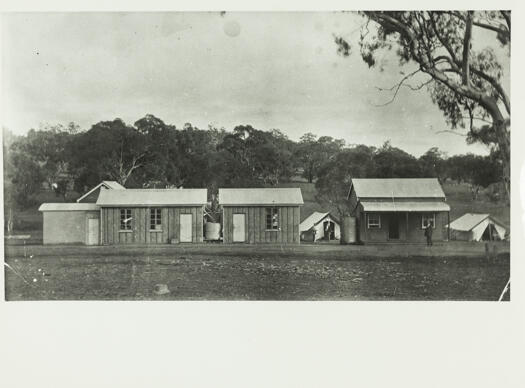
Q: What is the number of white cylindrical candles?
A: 0